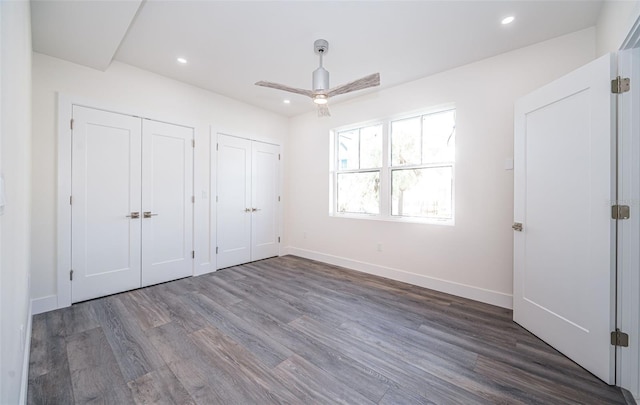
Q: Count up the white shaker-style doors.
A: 5